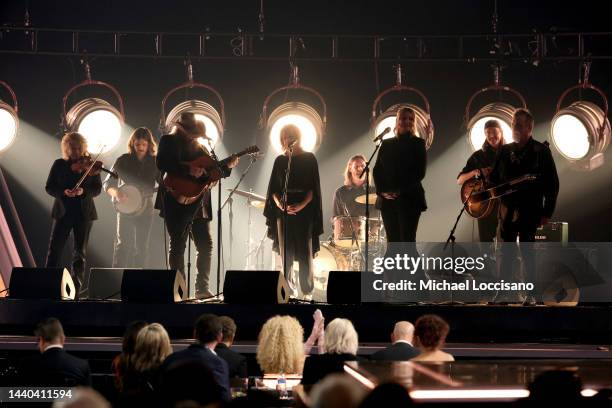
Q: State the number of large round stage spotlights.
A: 7